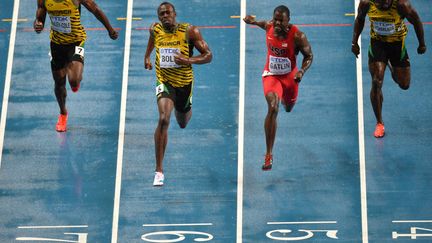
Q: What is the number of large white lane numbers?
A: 4